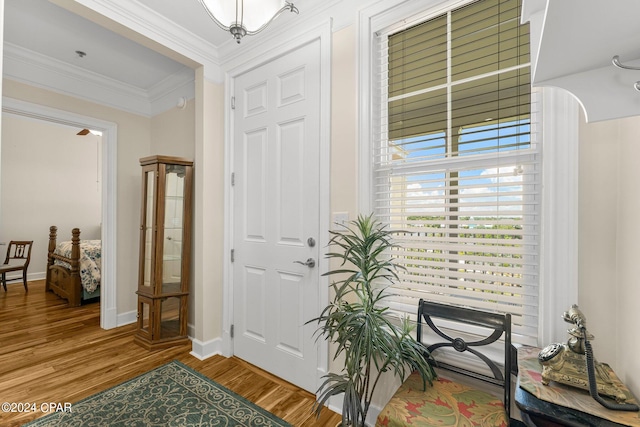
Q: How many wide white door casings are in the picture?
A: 2